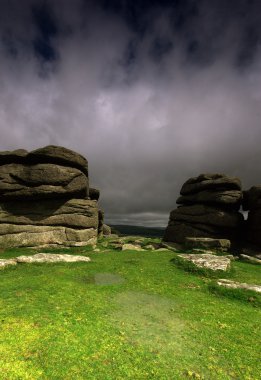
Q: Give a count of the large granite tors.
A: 2